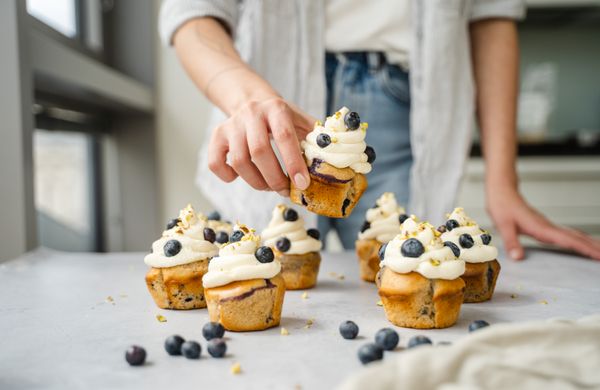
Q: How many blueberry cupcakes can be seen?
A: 8